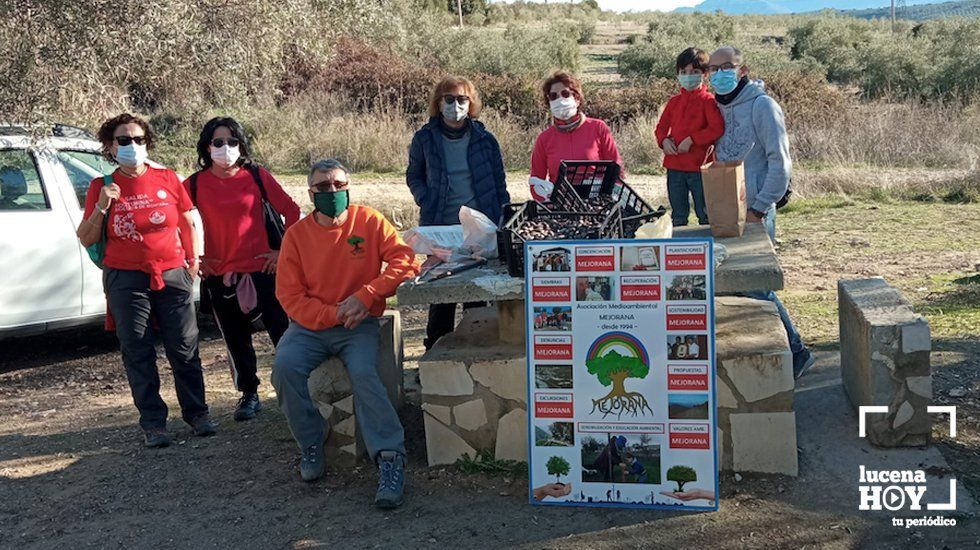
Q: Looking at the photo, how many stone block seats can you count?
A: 2